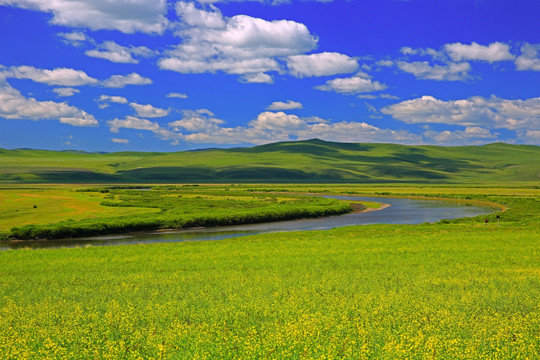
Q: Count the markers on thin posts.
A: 2